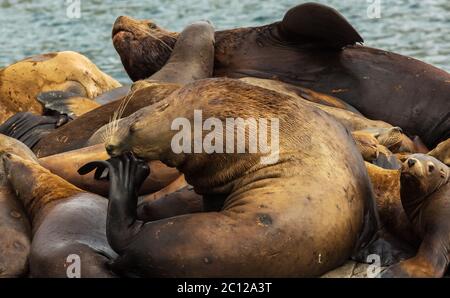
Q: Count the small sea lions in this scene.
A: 1